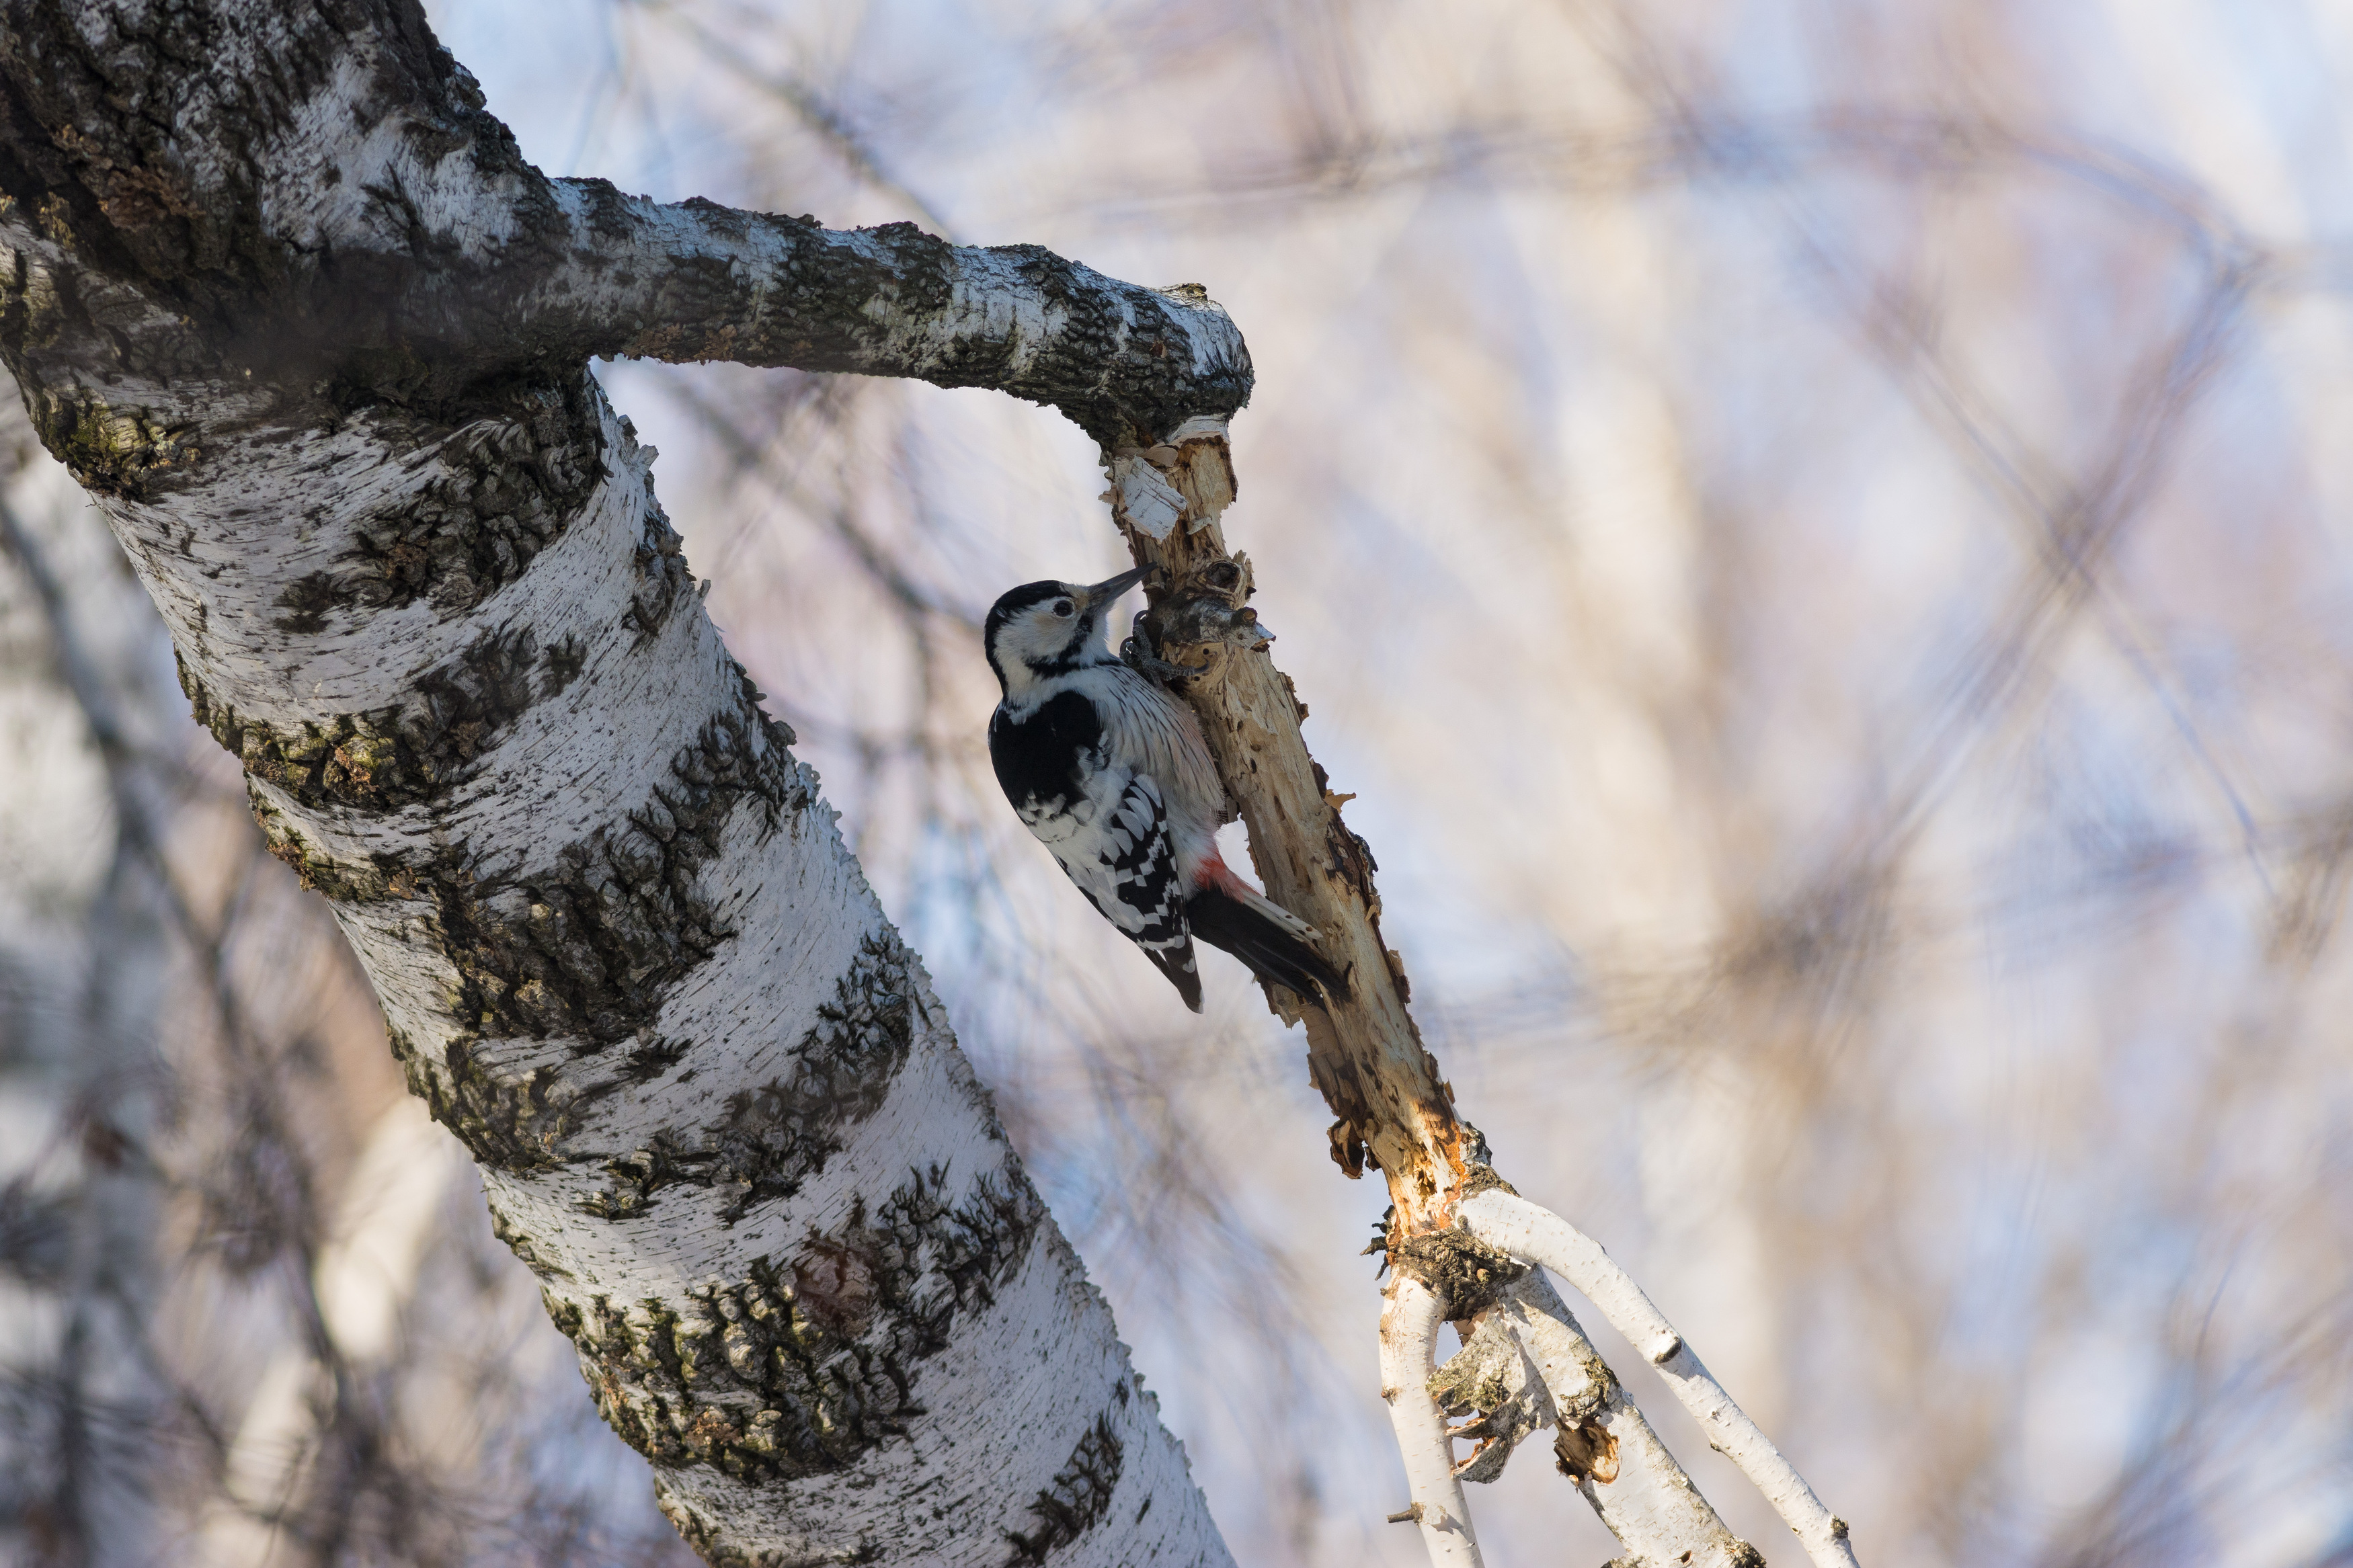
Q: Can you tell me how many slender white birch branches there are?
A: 3